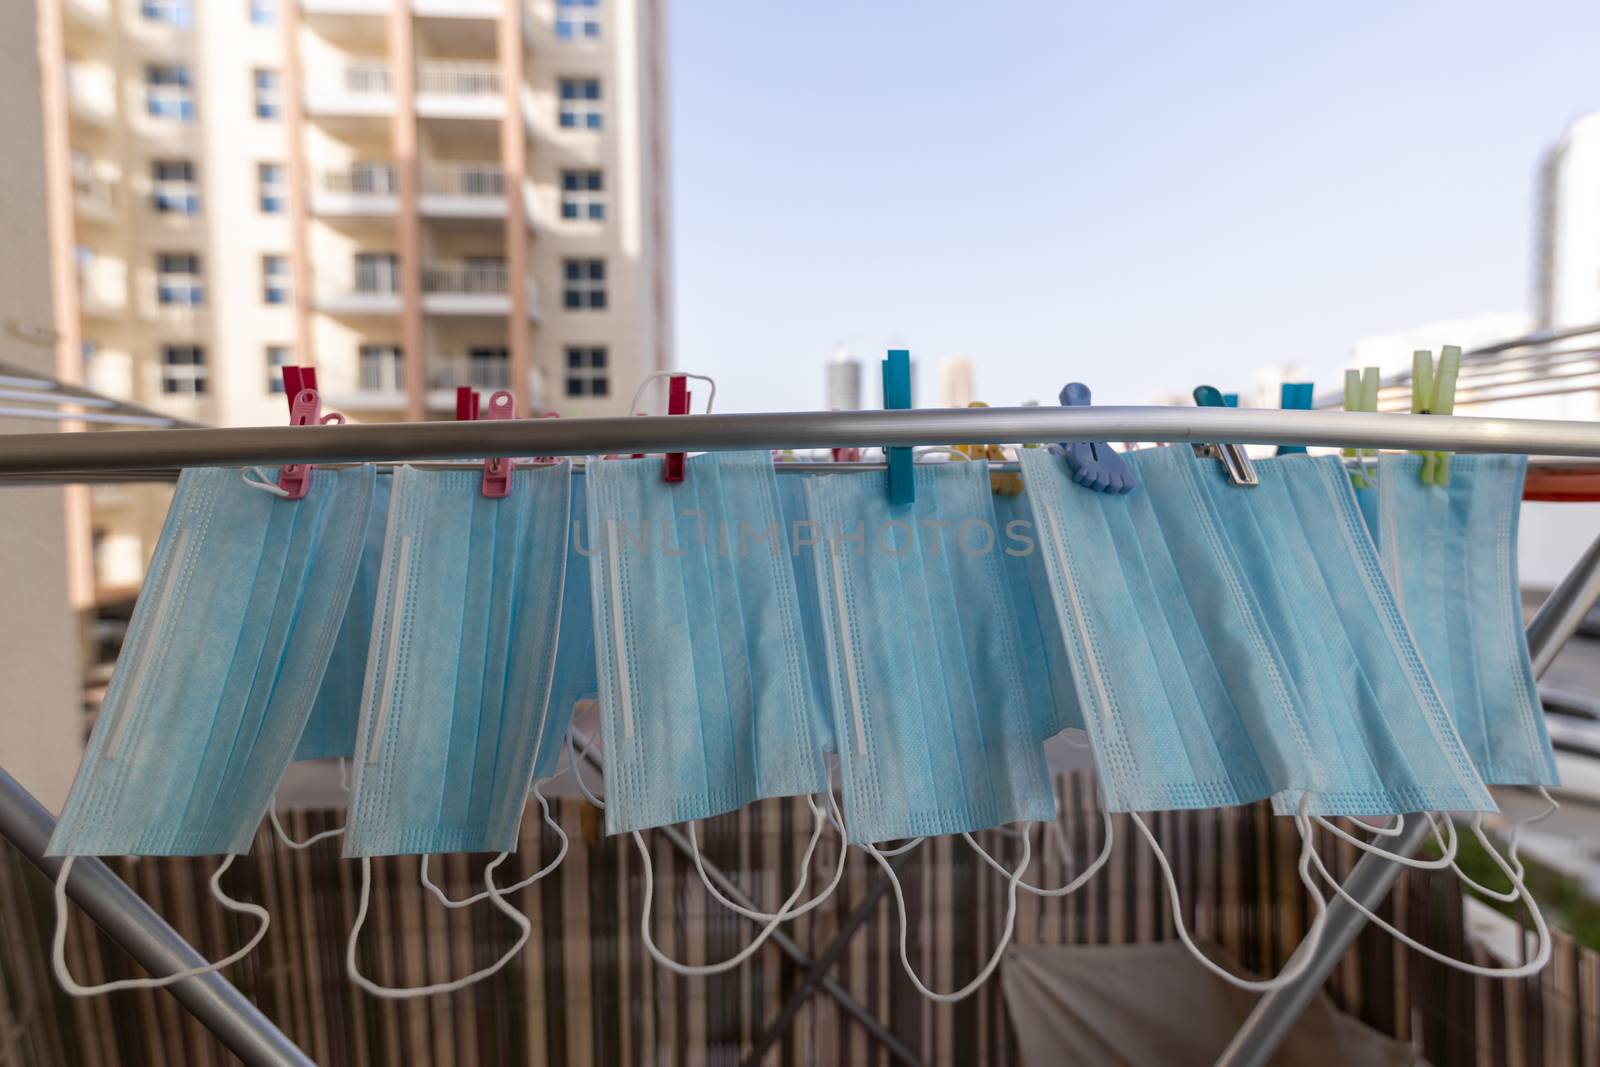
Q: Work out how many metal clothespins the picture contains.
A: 1